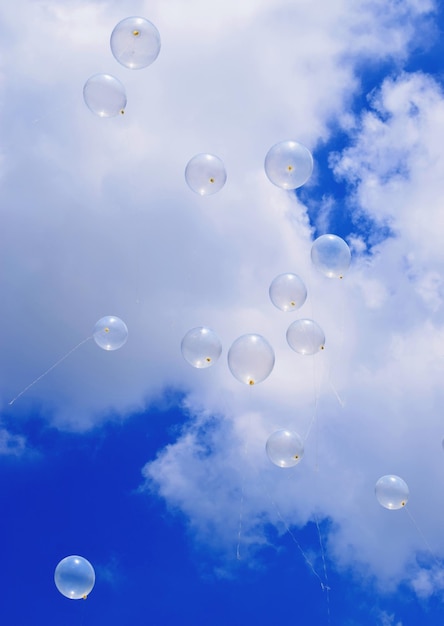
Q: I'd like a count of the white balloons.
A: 13